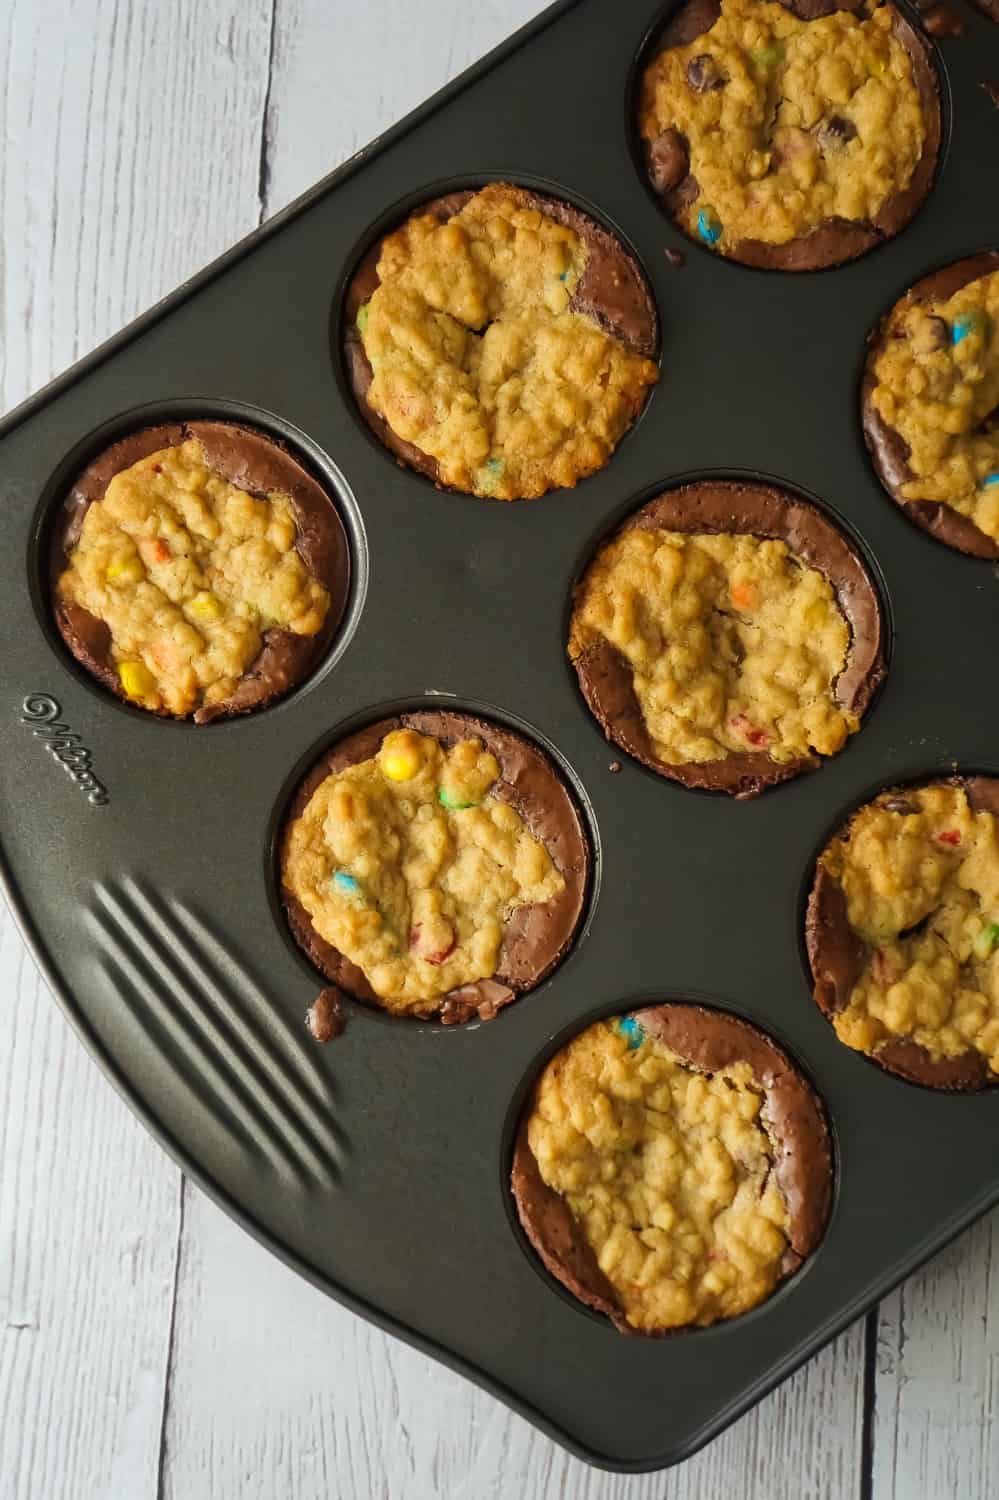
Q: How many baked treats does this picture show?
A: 8